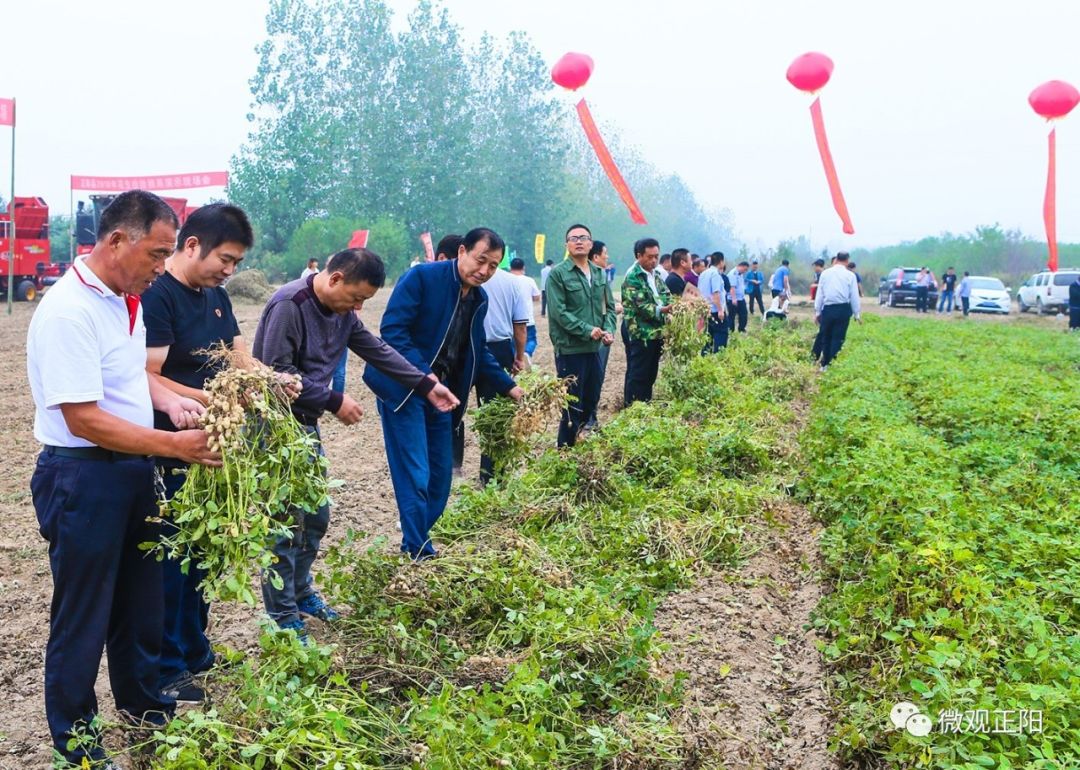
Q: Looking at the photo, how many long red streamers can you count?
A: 3